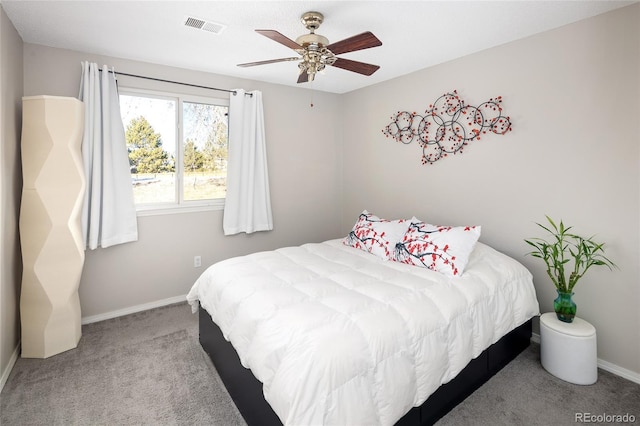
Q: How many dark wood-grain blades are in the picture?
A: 5